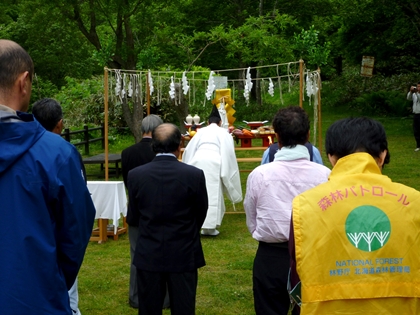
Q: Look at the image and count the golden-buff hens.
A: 0